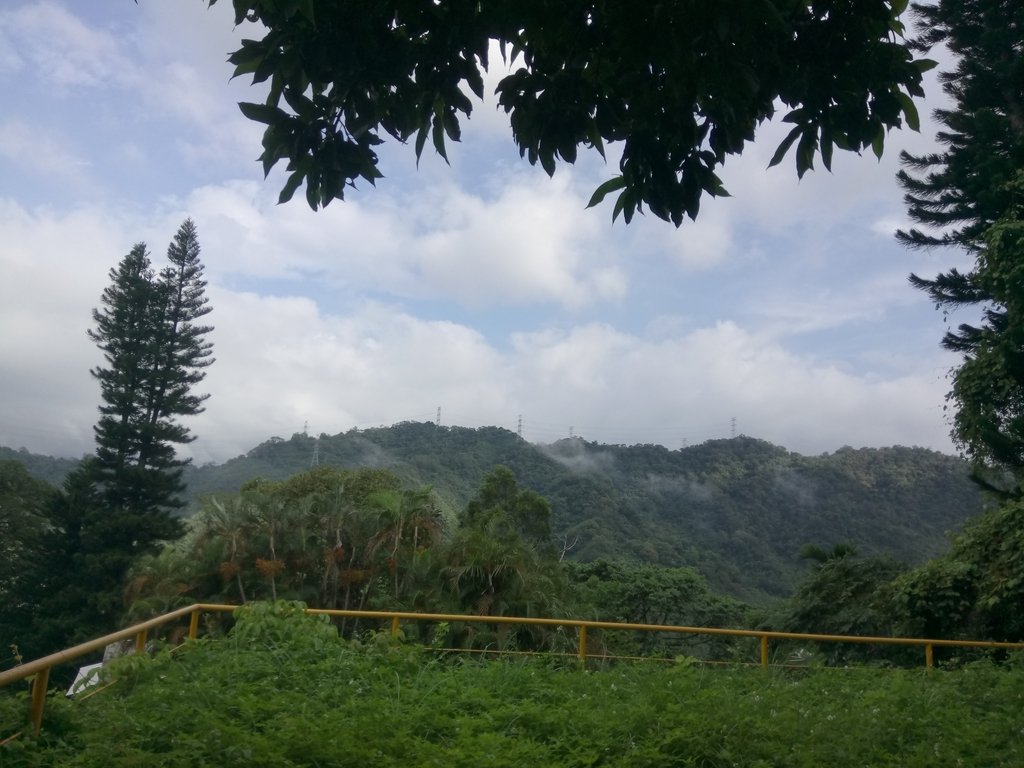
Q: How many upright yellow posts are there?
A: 7